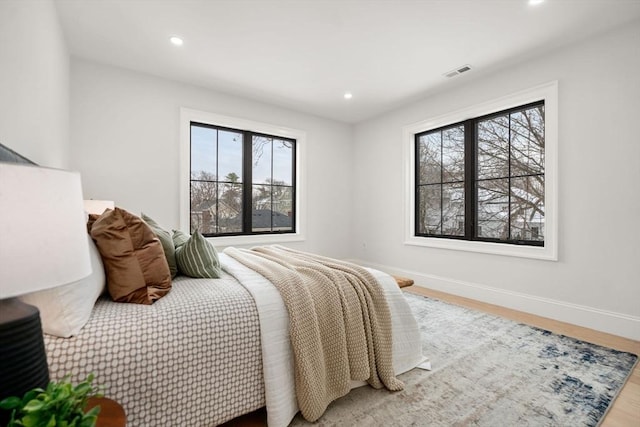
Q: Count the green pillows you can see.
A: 2